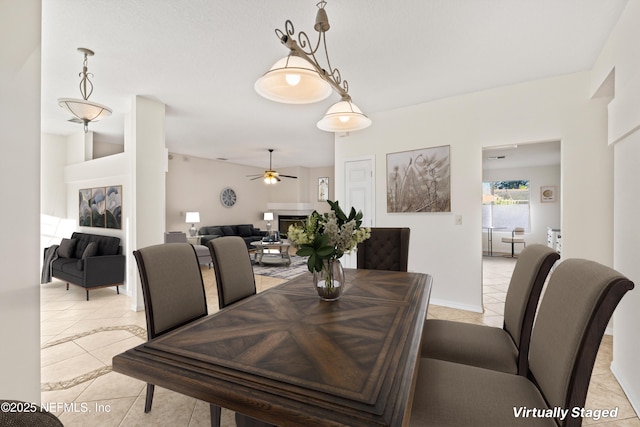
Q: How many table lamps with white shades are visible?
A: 2